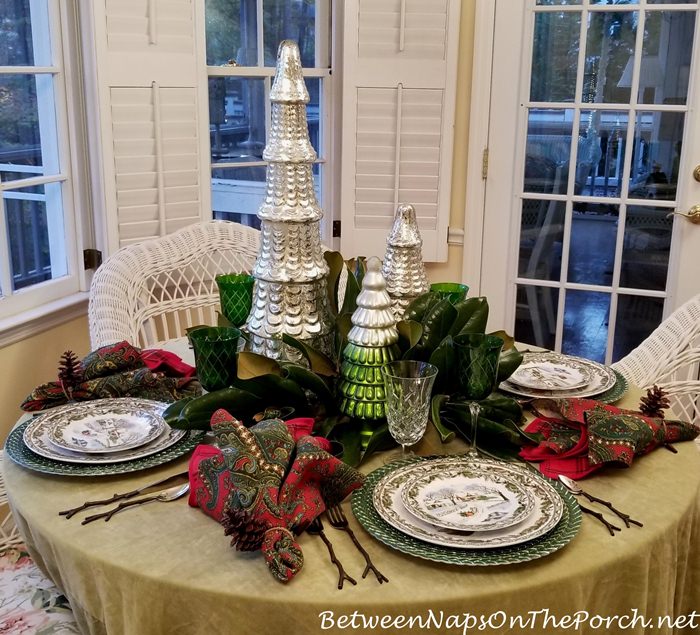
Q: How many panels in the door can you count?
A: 15